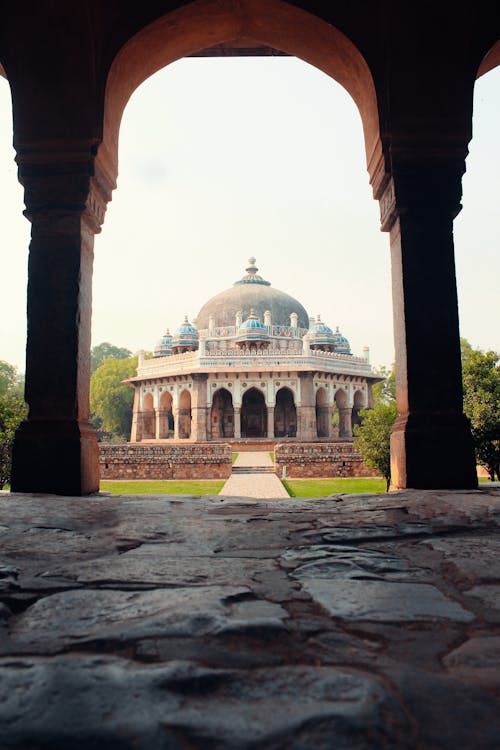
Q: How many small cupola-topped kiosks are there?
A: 5